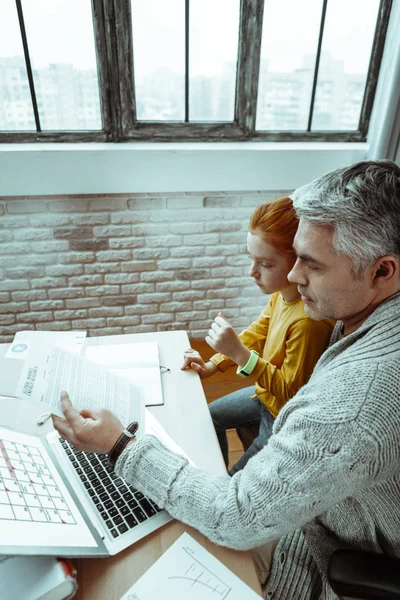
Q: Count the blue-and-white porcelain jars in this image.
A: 0